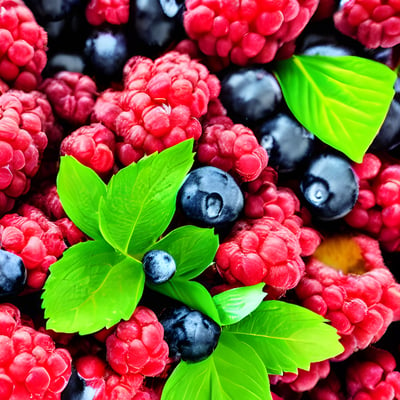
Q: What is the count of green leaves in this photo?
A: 9